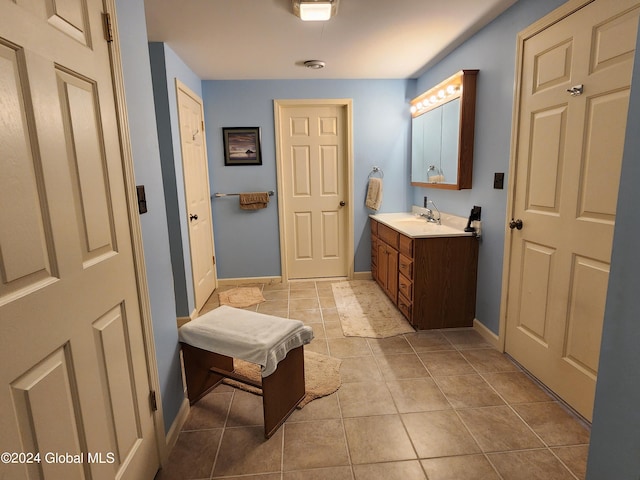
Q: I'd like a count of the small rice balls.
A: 0